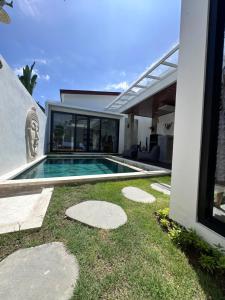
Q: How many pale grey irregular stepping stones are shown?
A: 4